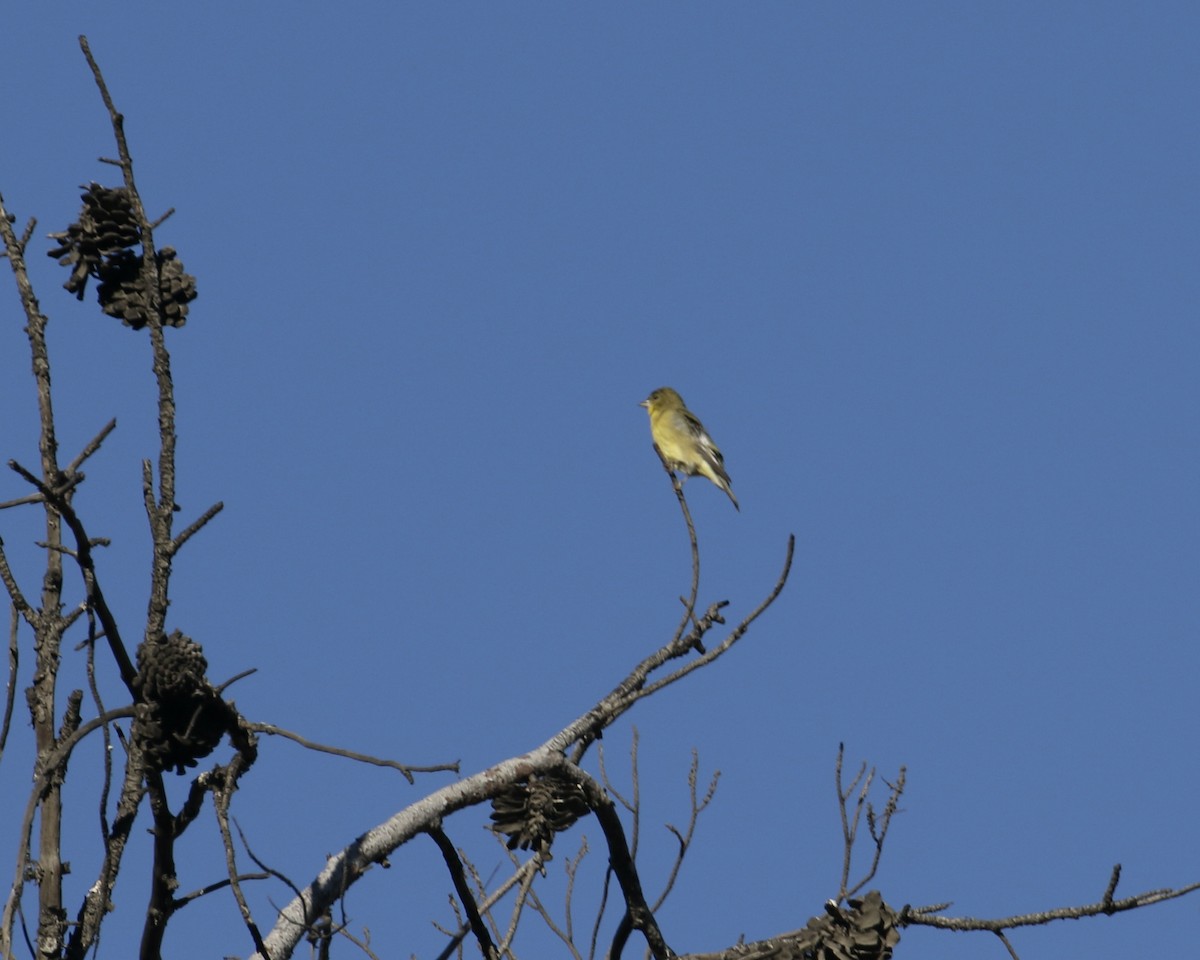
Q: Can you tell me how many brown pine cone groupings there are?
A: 4